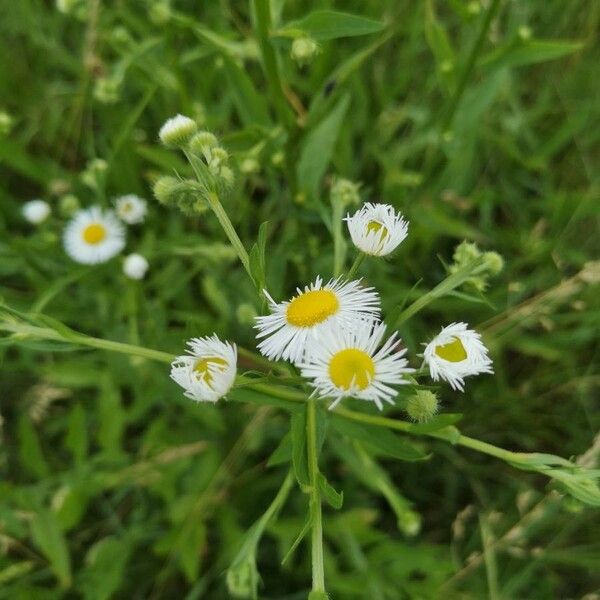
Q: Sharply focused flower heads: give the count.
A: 5